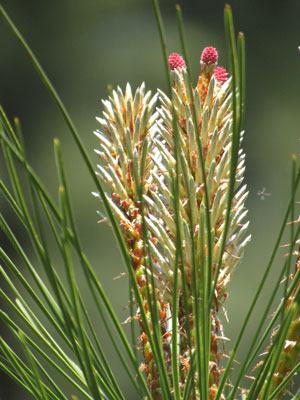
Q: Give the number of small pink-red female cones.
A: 3